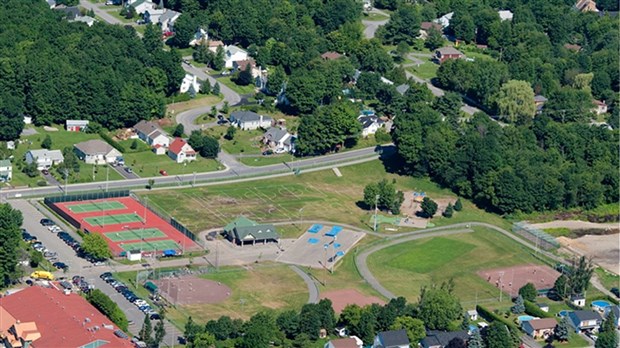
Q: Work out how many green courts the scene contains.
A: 4